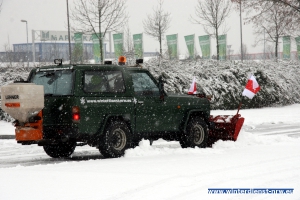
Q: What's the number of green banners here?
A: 10